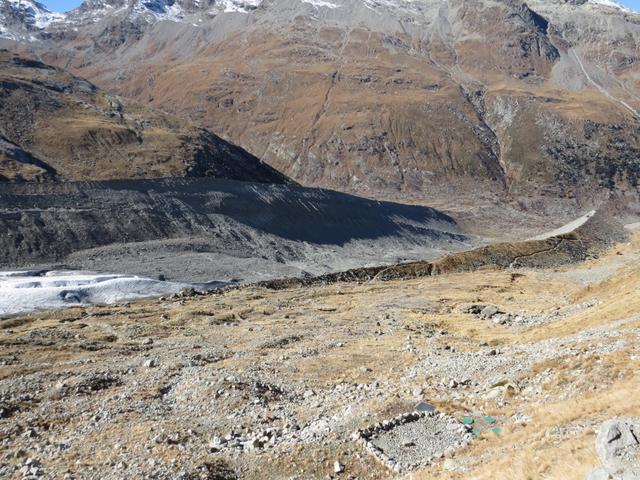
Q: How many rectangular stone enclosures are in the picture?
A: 1